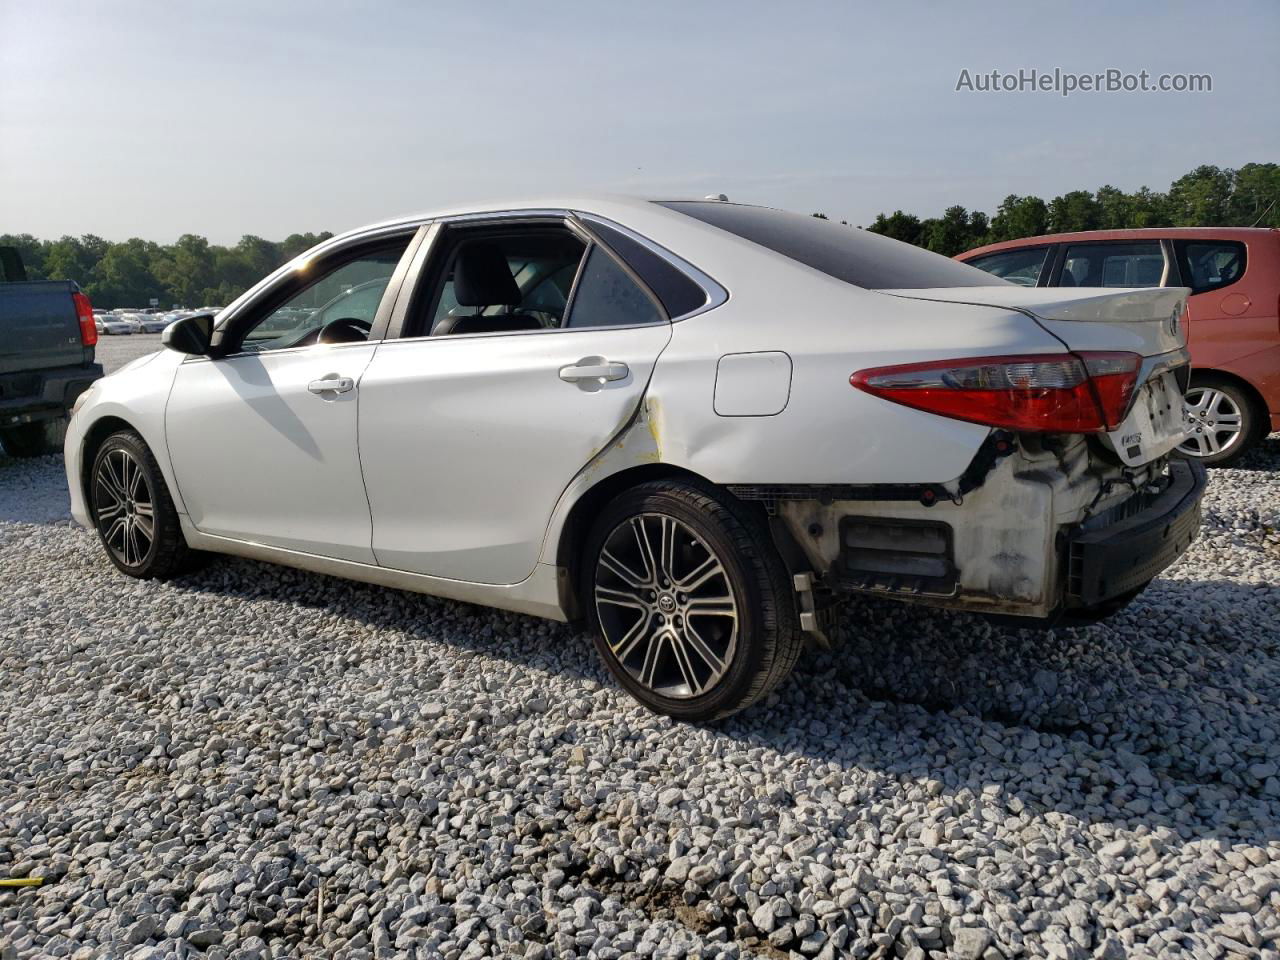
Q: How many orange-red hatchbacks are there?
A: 1